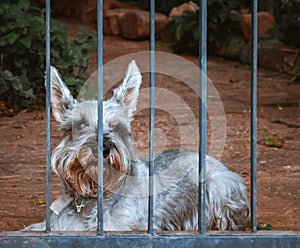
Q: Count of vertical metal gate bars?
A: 5